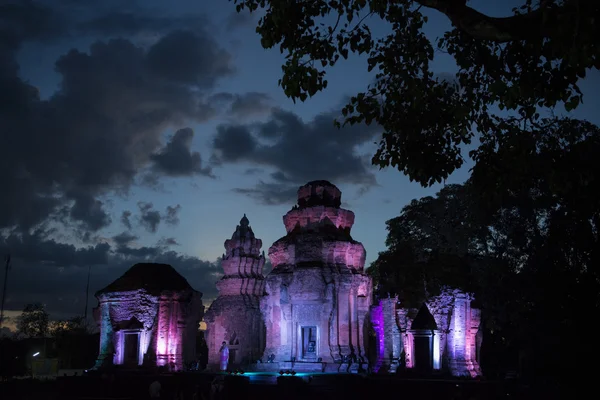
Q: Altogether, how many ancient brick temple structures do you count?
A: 4